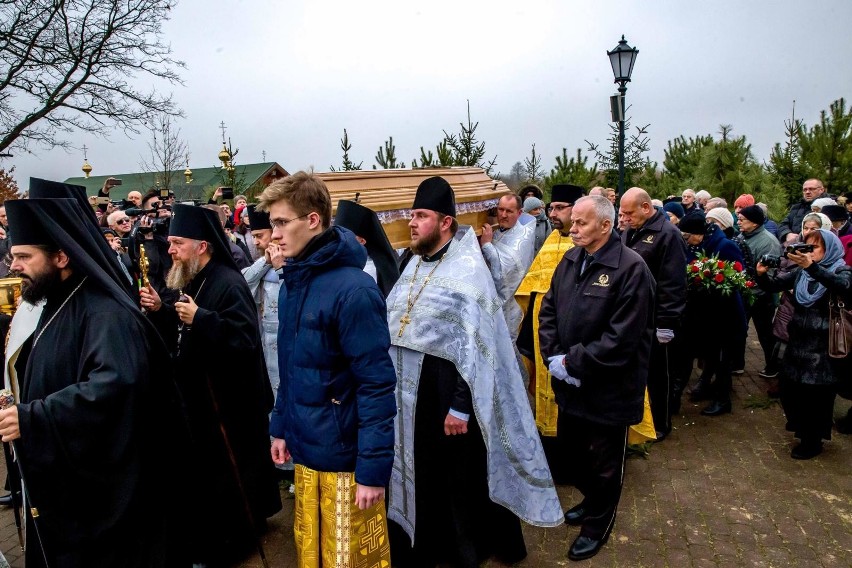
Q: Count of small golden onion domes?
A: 3